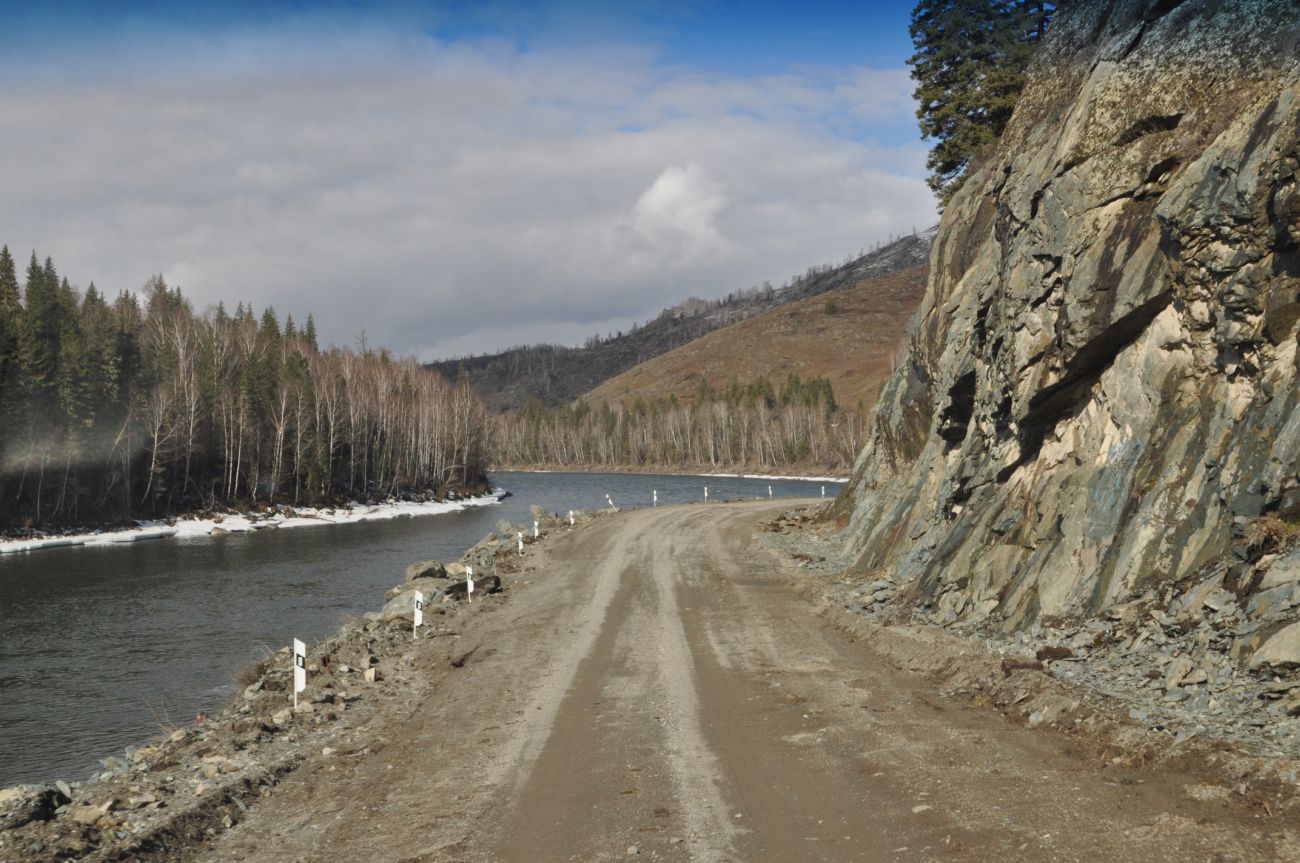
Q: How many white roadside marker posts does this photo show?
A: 11